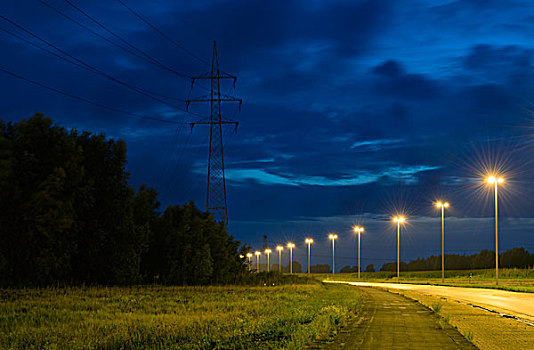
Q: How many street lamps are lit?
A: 12